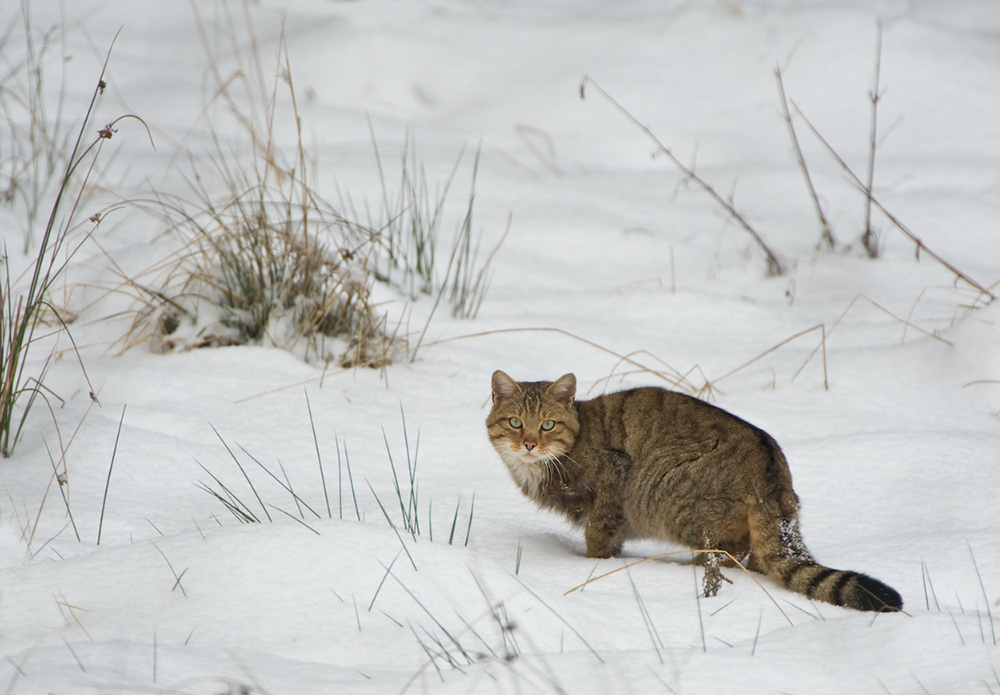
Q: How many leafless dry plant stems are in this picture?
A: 4